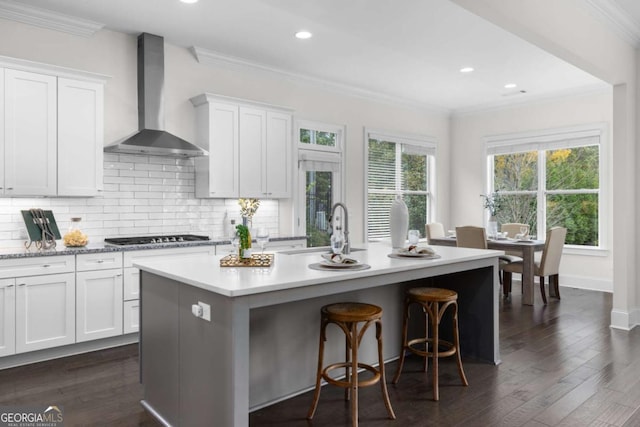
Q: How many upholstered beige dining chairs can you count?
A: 4